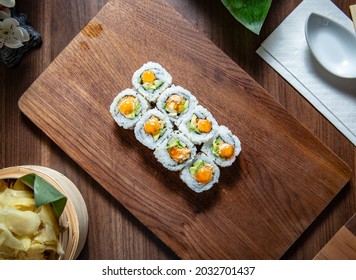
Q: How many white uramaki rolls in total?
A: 8